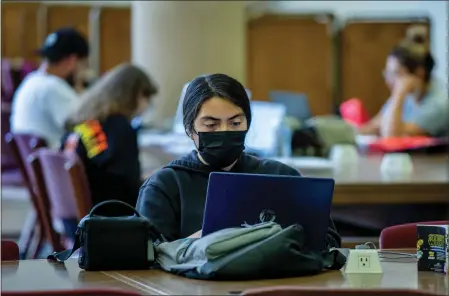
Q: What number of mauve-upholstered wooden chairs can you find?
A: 2